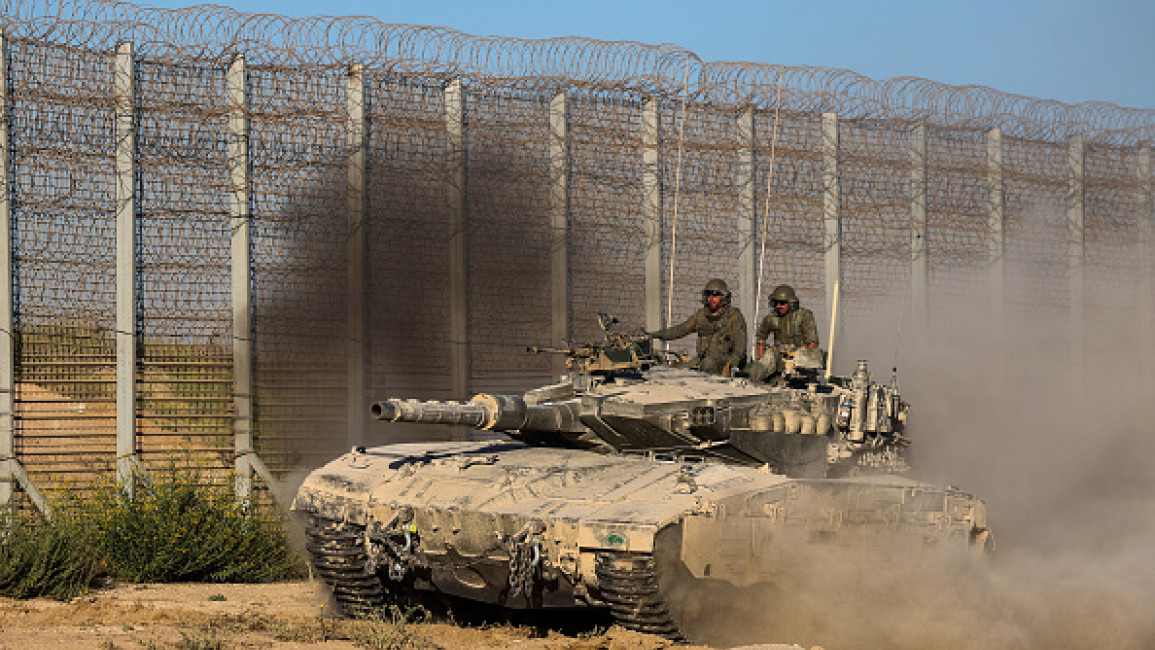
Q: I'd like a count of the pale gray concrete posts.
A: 13